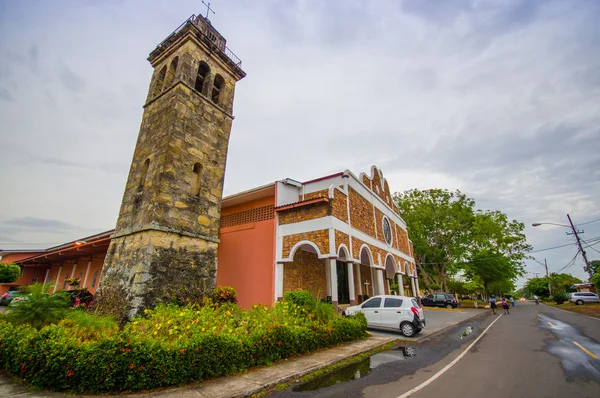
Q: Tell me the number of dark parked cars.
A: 1